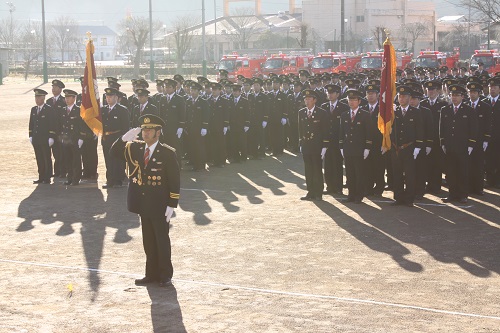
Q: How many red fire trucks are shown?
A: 6